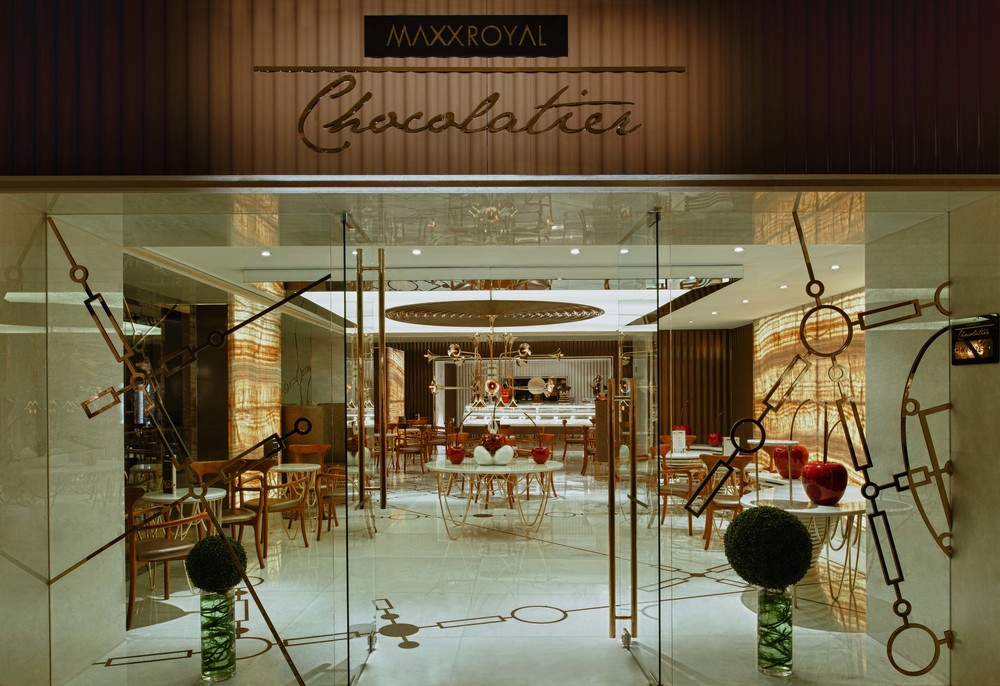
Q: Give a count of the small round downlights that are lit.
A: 11